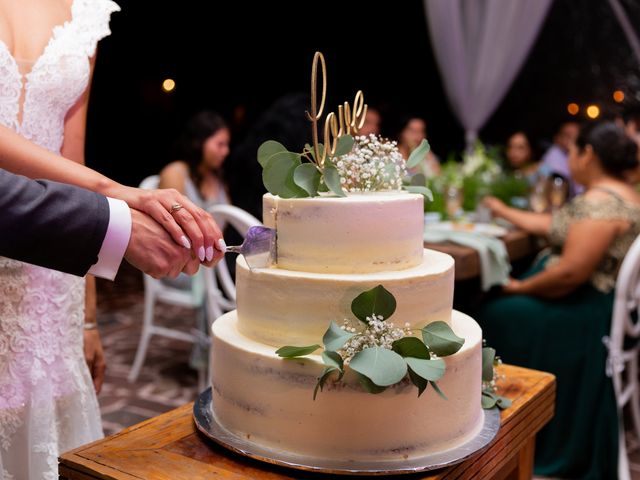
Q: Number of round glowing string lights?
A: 4